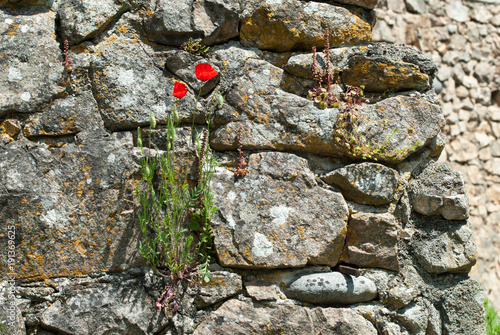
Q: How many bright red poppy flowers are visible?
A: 2